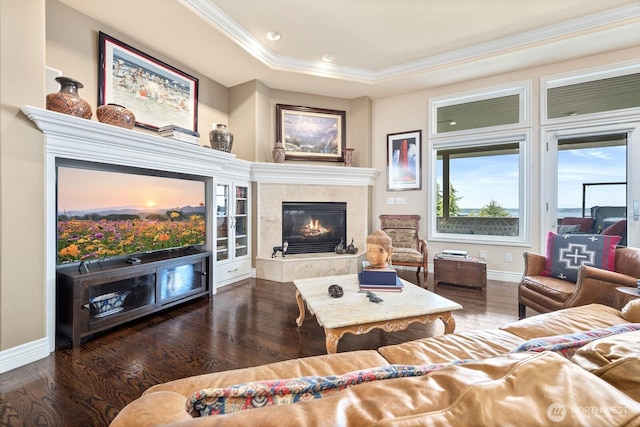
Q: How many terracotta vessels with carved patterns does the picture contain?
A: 2